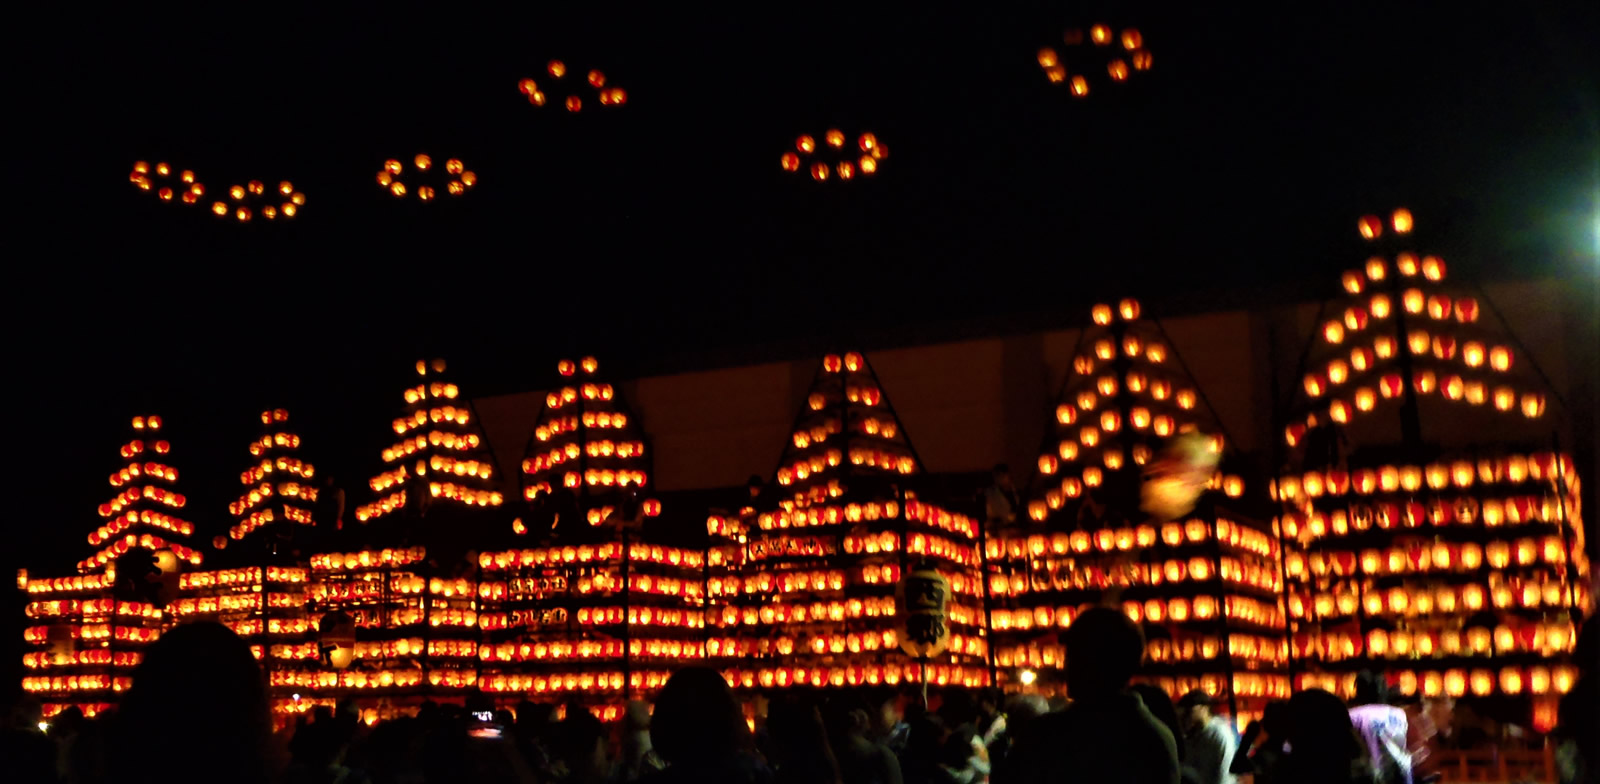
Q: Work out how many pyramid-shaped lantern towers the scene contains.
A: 7